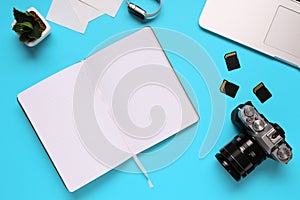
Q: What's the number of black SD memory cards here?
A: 3